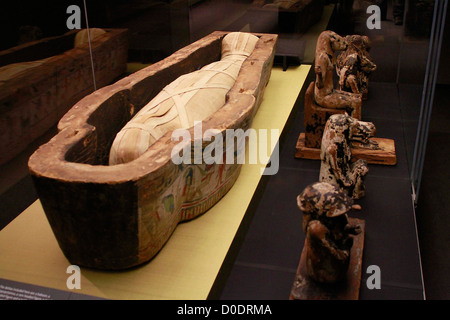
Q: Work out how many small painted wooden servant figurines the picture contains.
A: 4